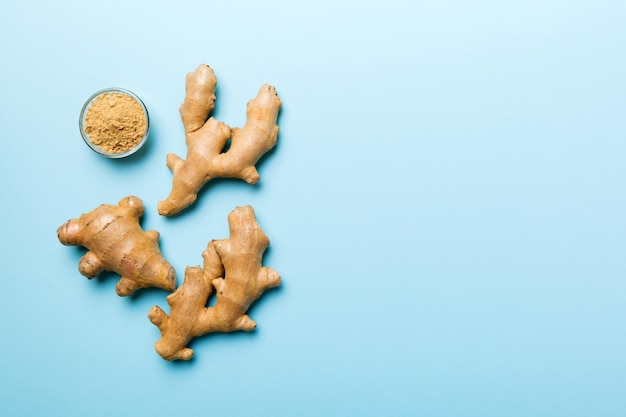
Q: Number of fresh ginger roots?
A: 3